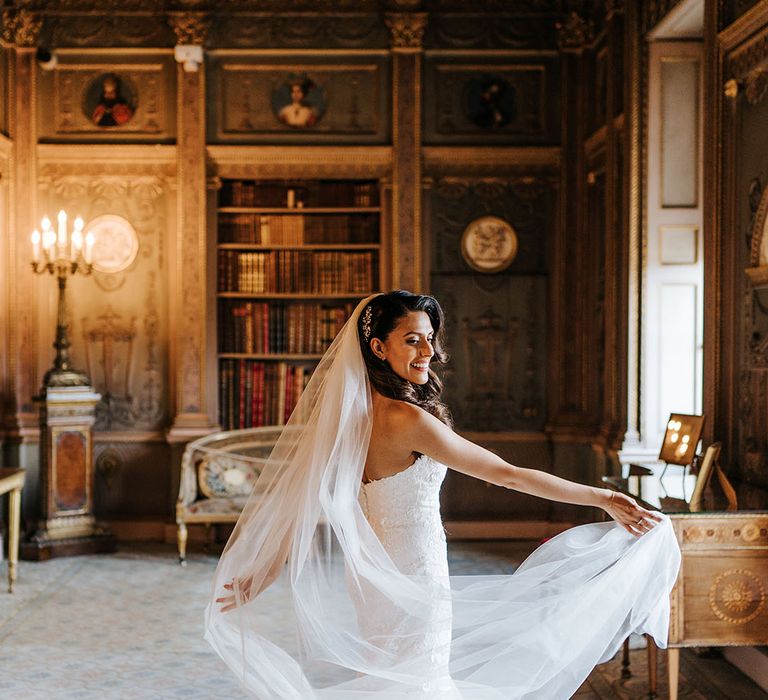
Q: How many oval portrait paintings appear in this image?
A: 3